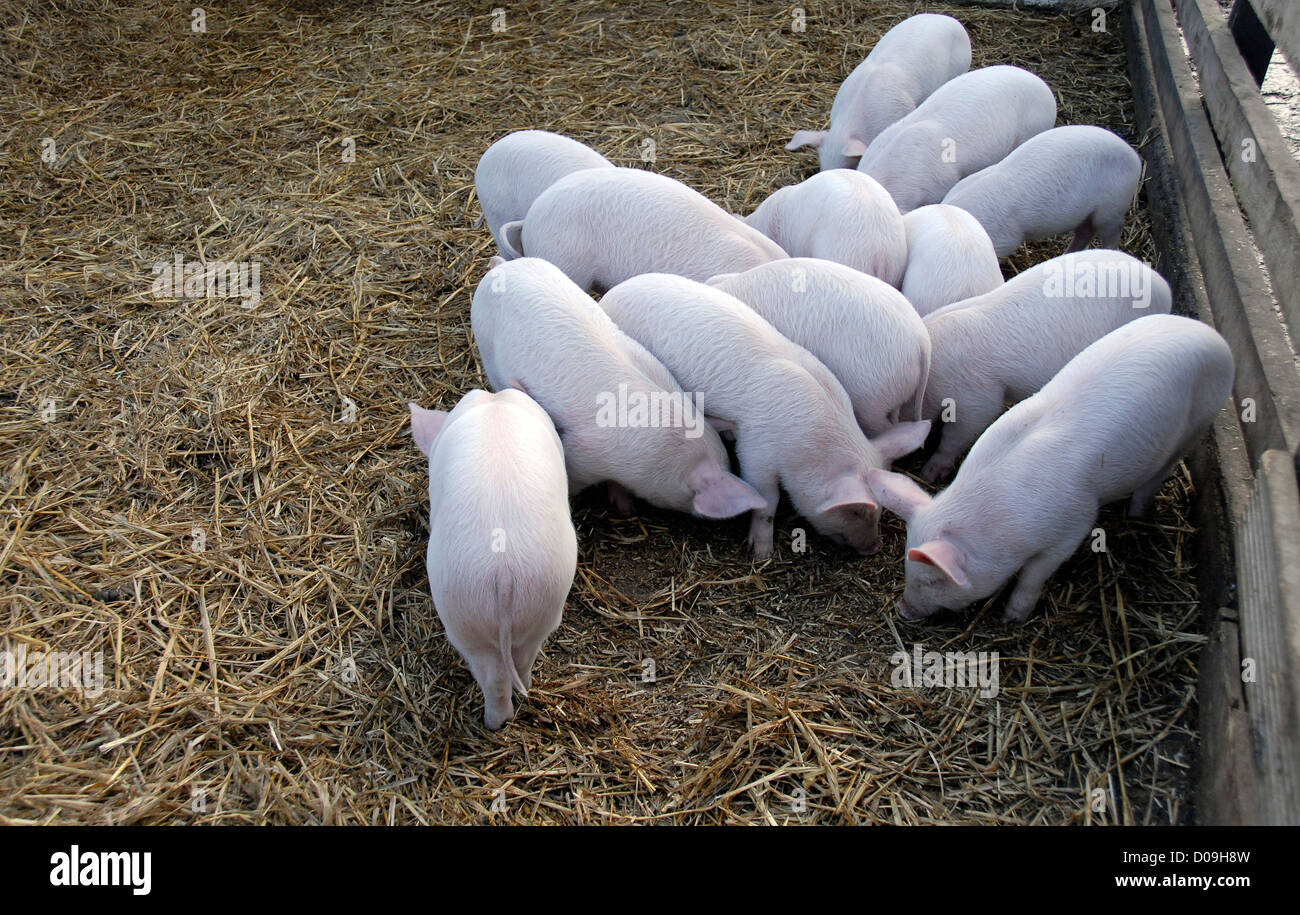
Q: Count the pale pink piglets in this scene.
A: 13